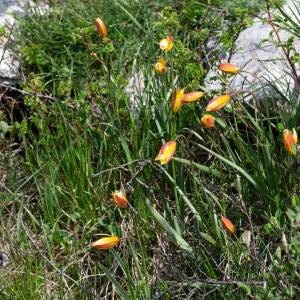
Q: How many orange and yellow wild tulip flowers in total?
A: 13